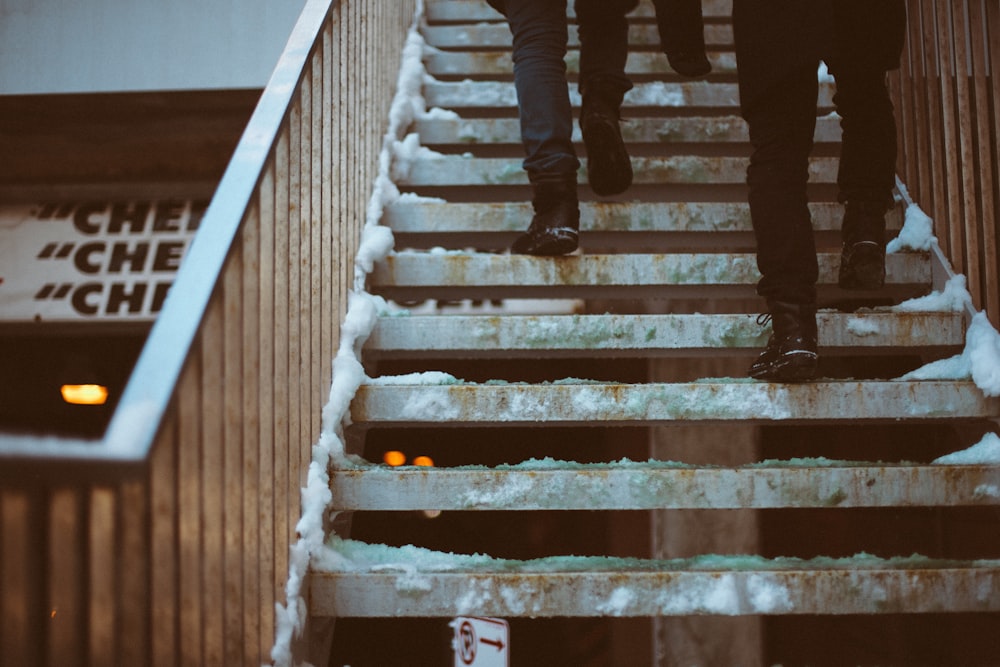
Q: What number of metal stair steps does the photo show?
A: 12